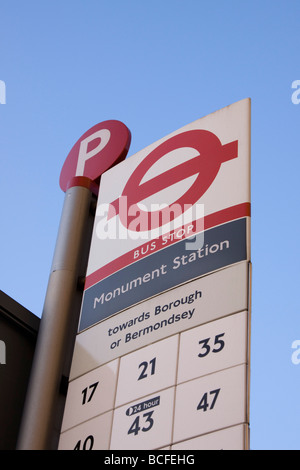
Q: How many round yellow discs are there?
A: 0